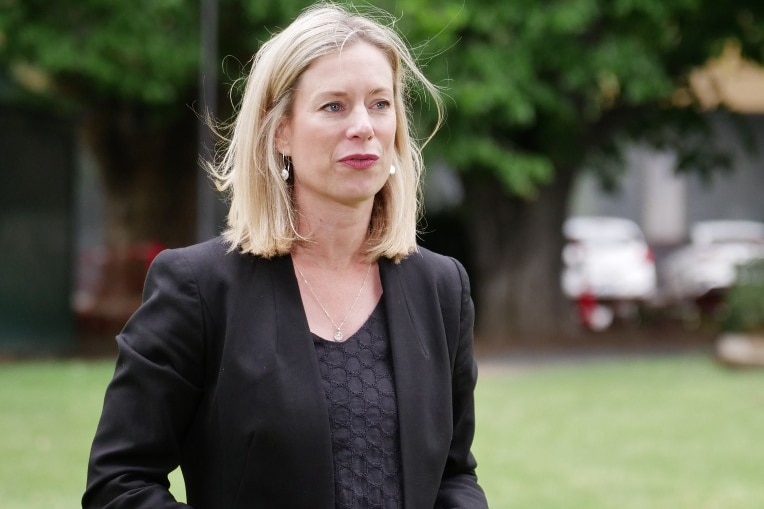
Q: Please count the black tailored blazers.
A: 1